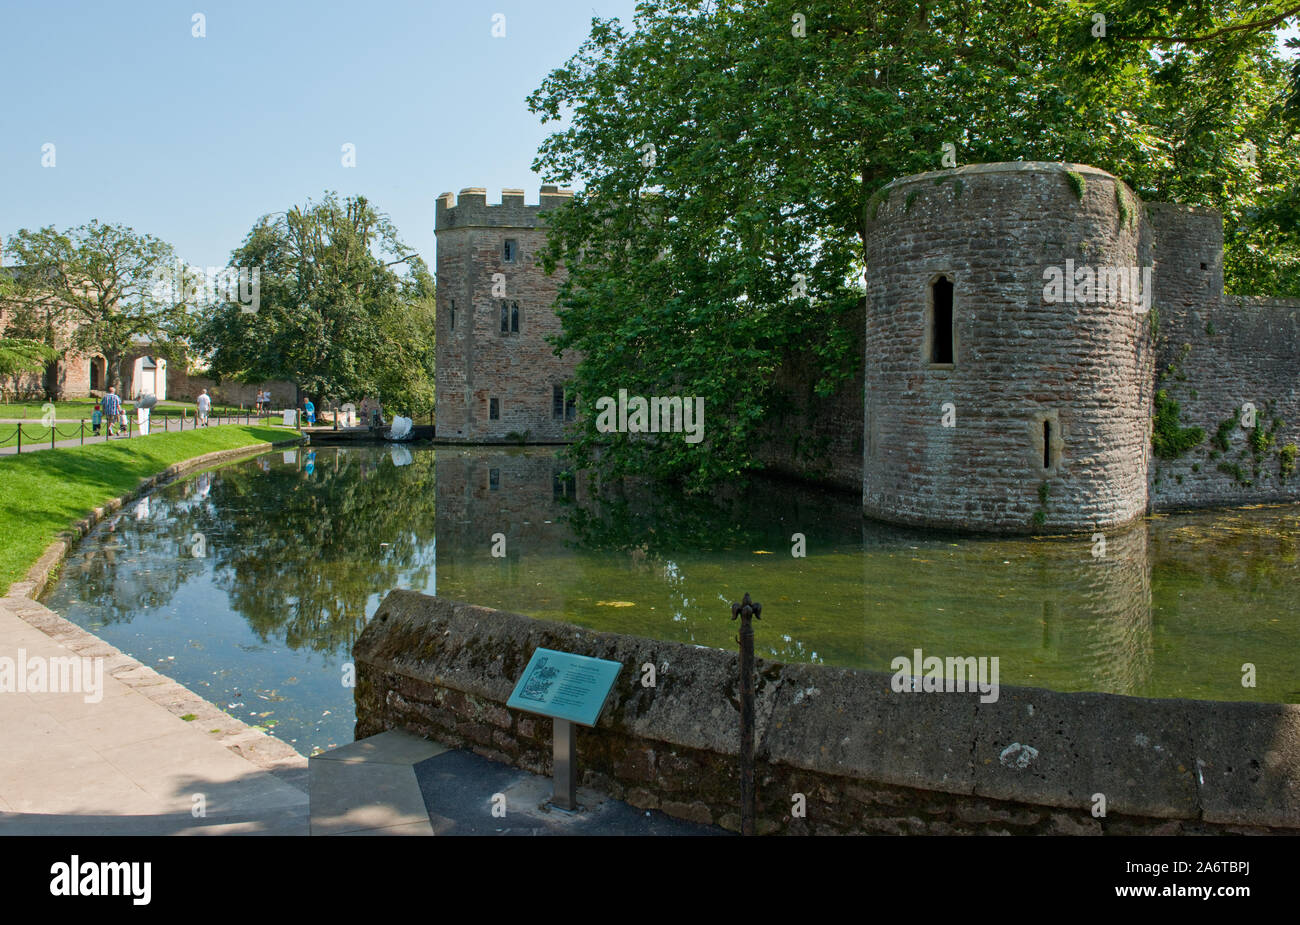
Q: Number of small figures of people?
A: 7